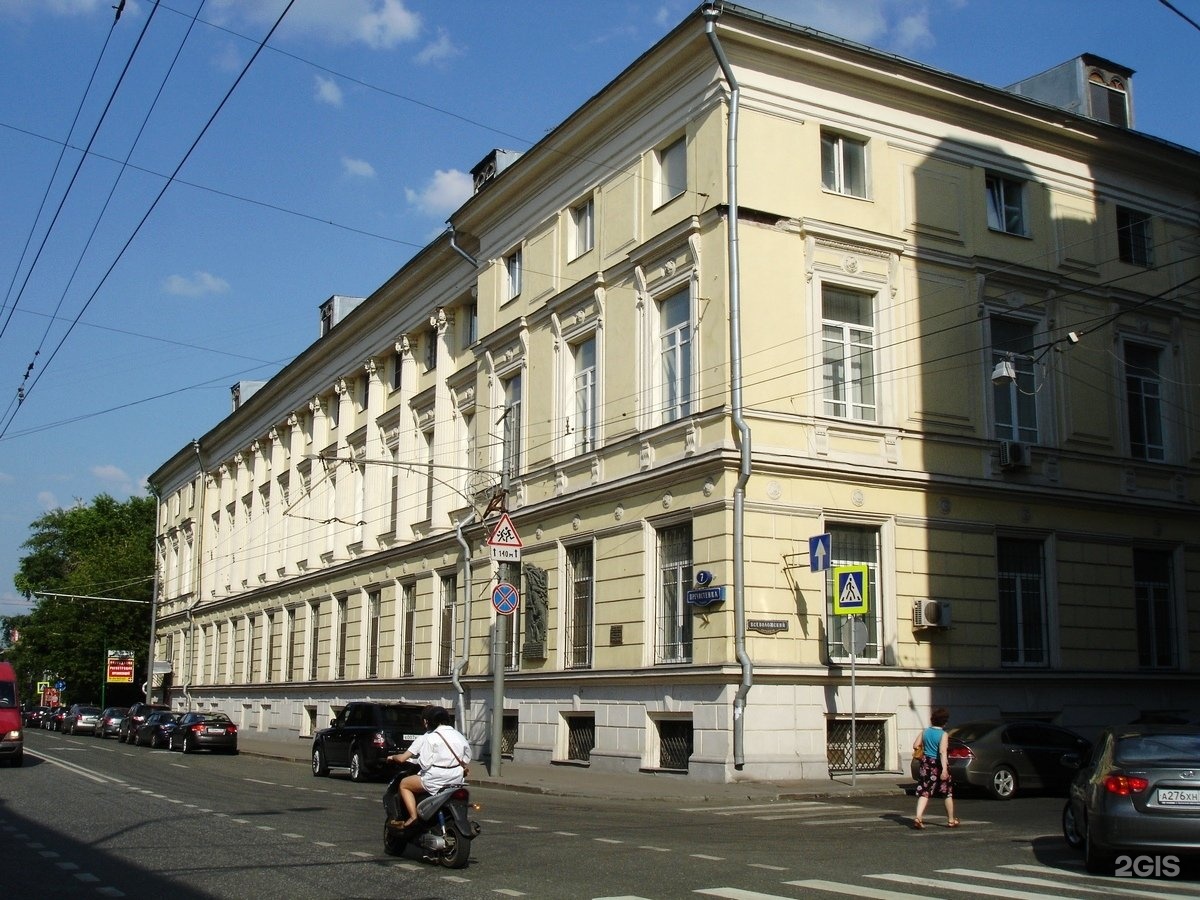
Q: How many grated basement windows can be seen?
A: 4